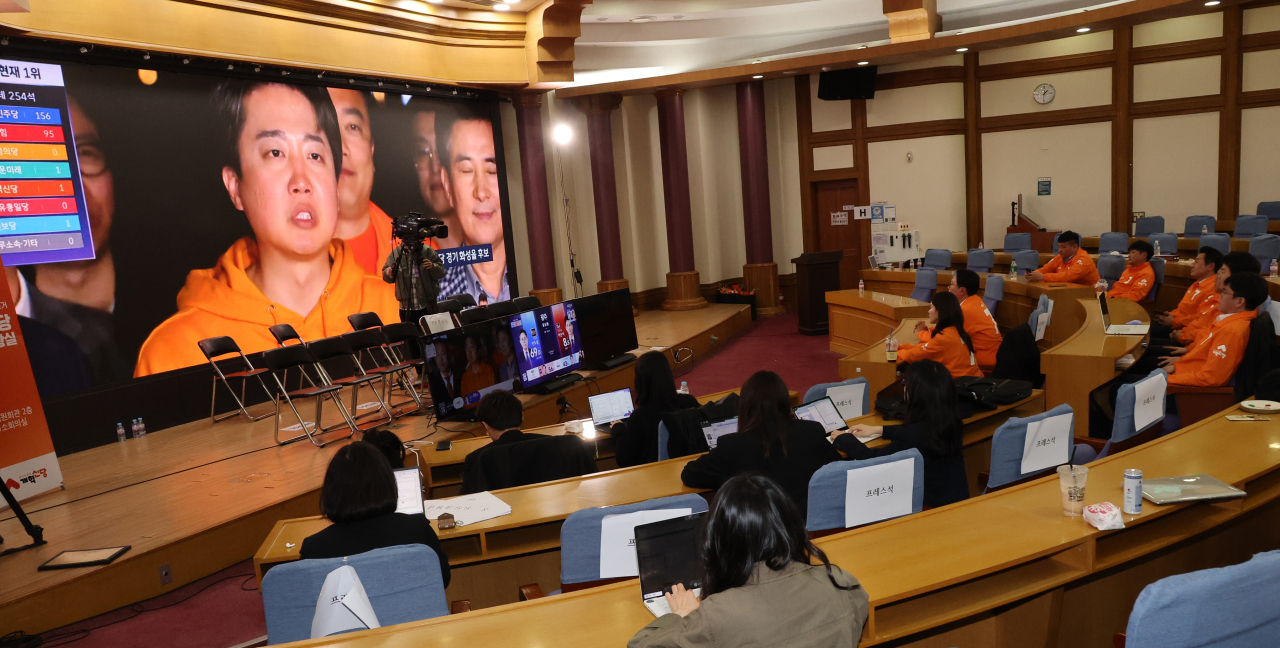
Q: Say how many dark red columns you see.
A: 4